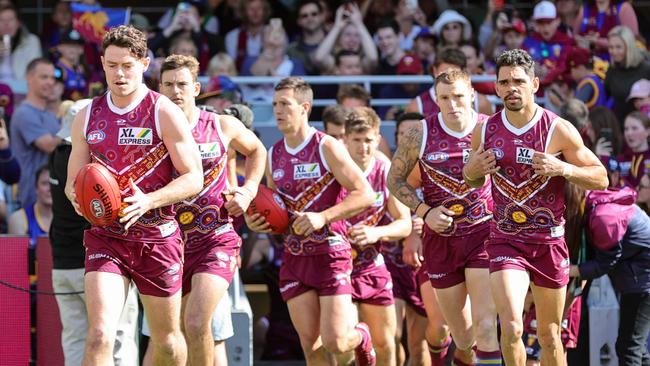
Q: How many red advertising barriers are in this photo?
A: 2